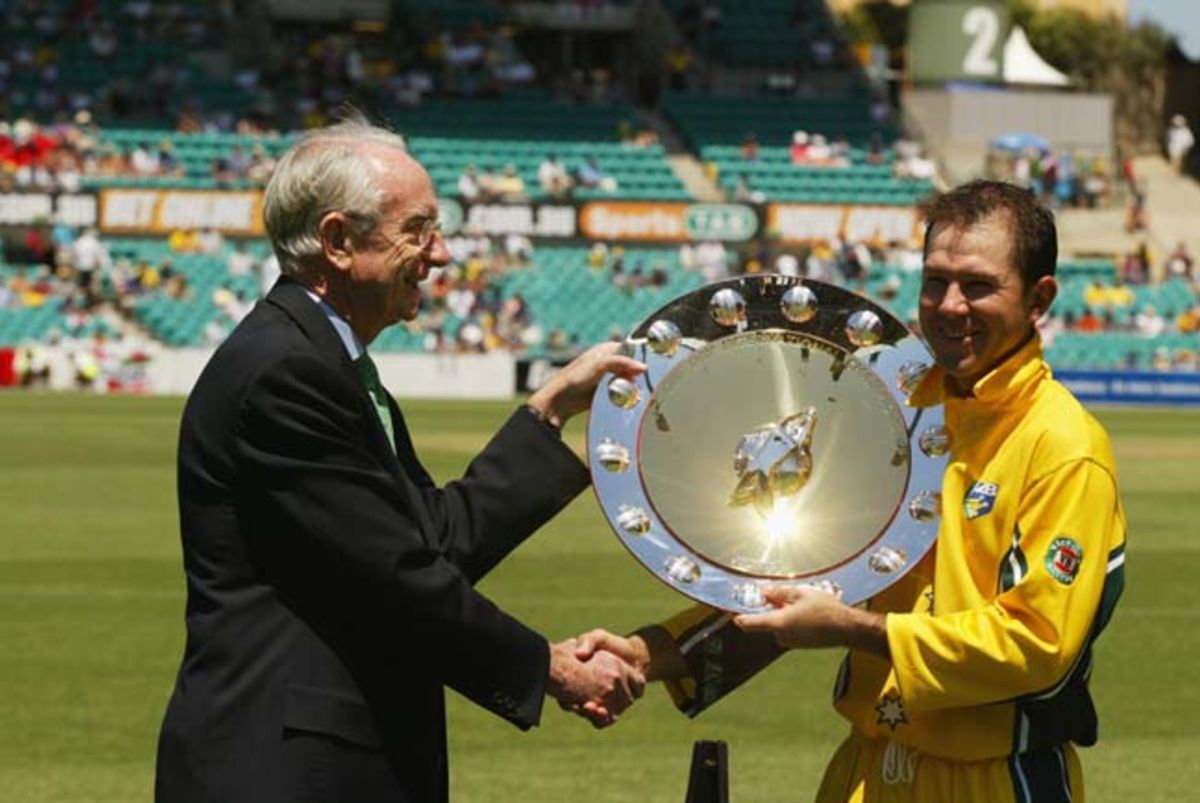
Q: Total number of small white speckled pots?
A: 0